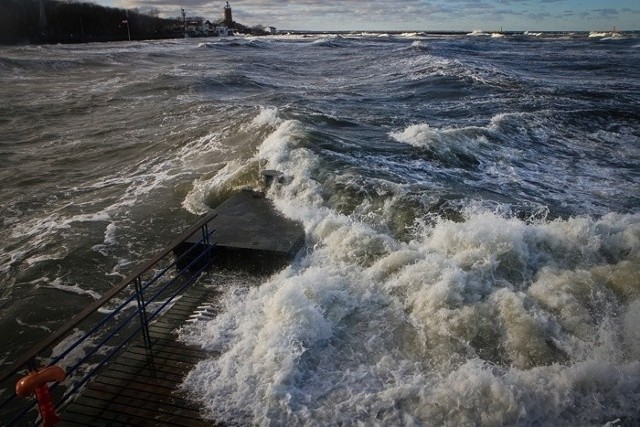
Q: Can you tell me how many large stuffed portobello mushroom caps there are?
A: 0